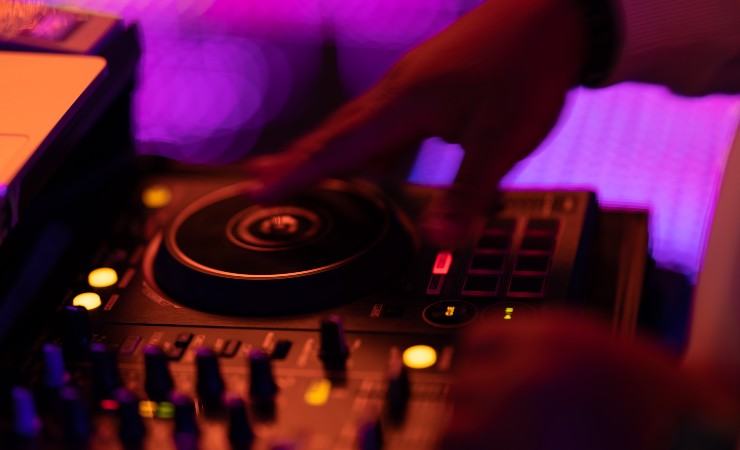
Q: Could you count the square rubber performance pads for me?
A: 8